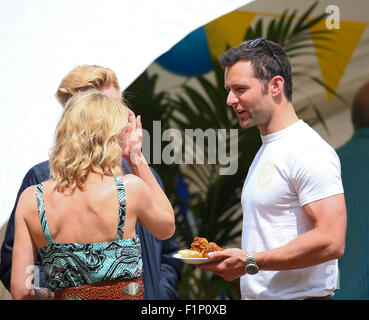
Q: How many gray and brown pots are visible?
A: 0